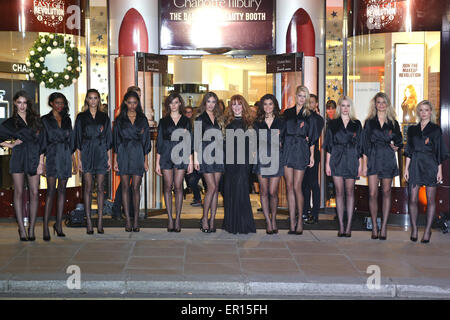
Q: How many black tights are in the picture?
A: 11